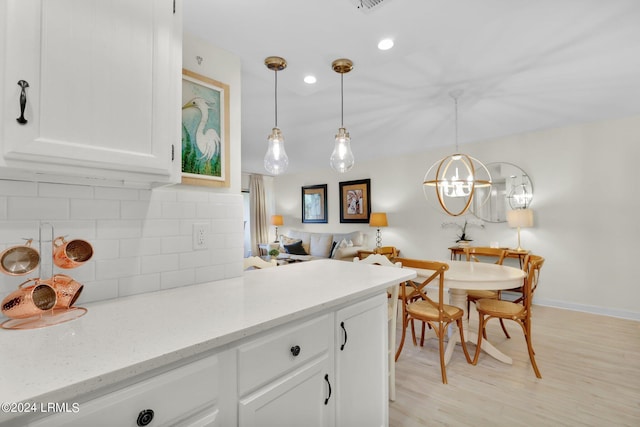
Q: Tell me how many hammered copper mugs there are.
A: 4